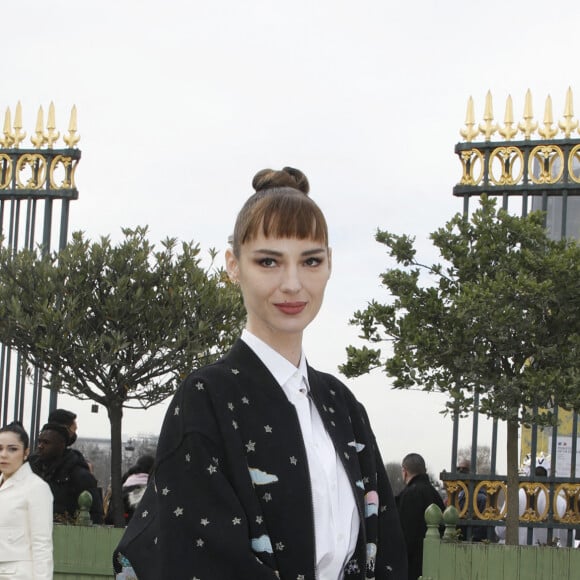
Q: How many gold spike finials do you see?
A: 11